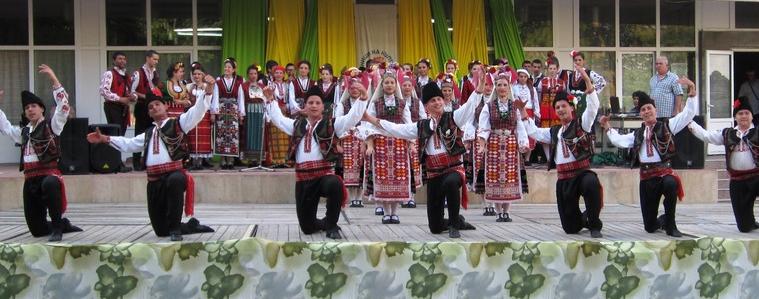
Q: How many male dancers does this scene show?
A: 7